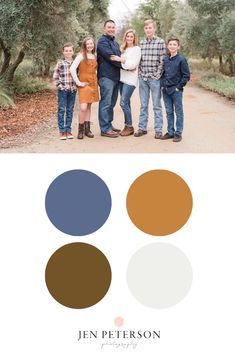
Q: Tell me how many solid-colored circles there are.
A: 4